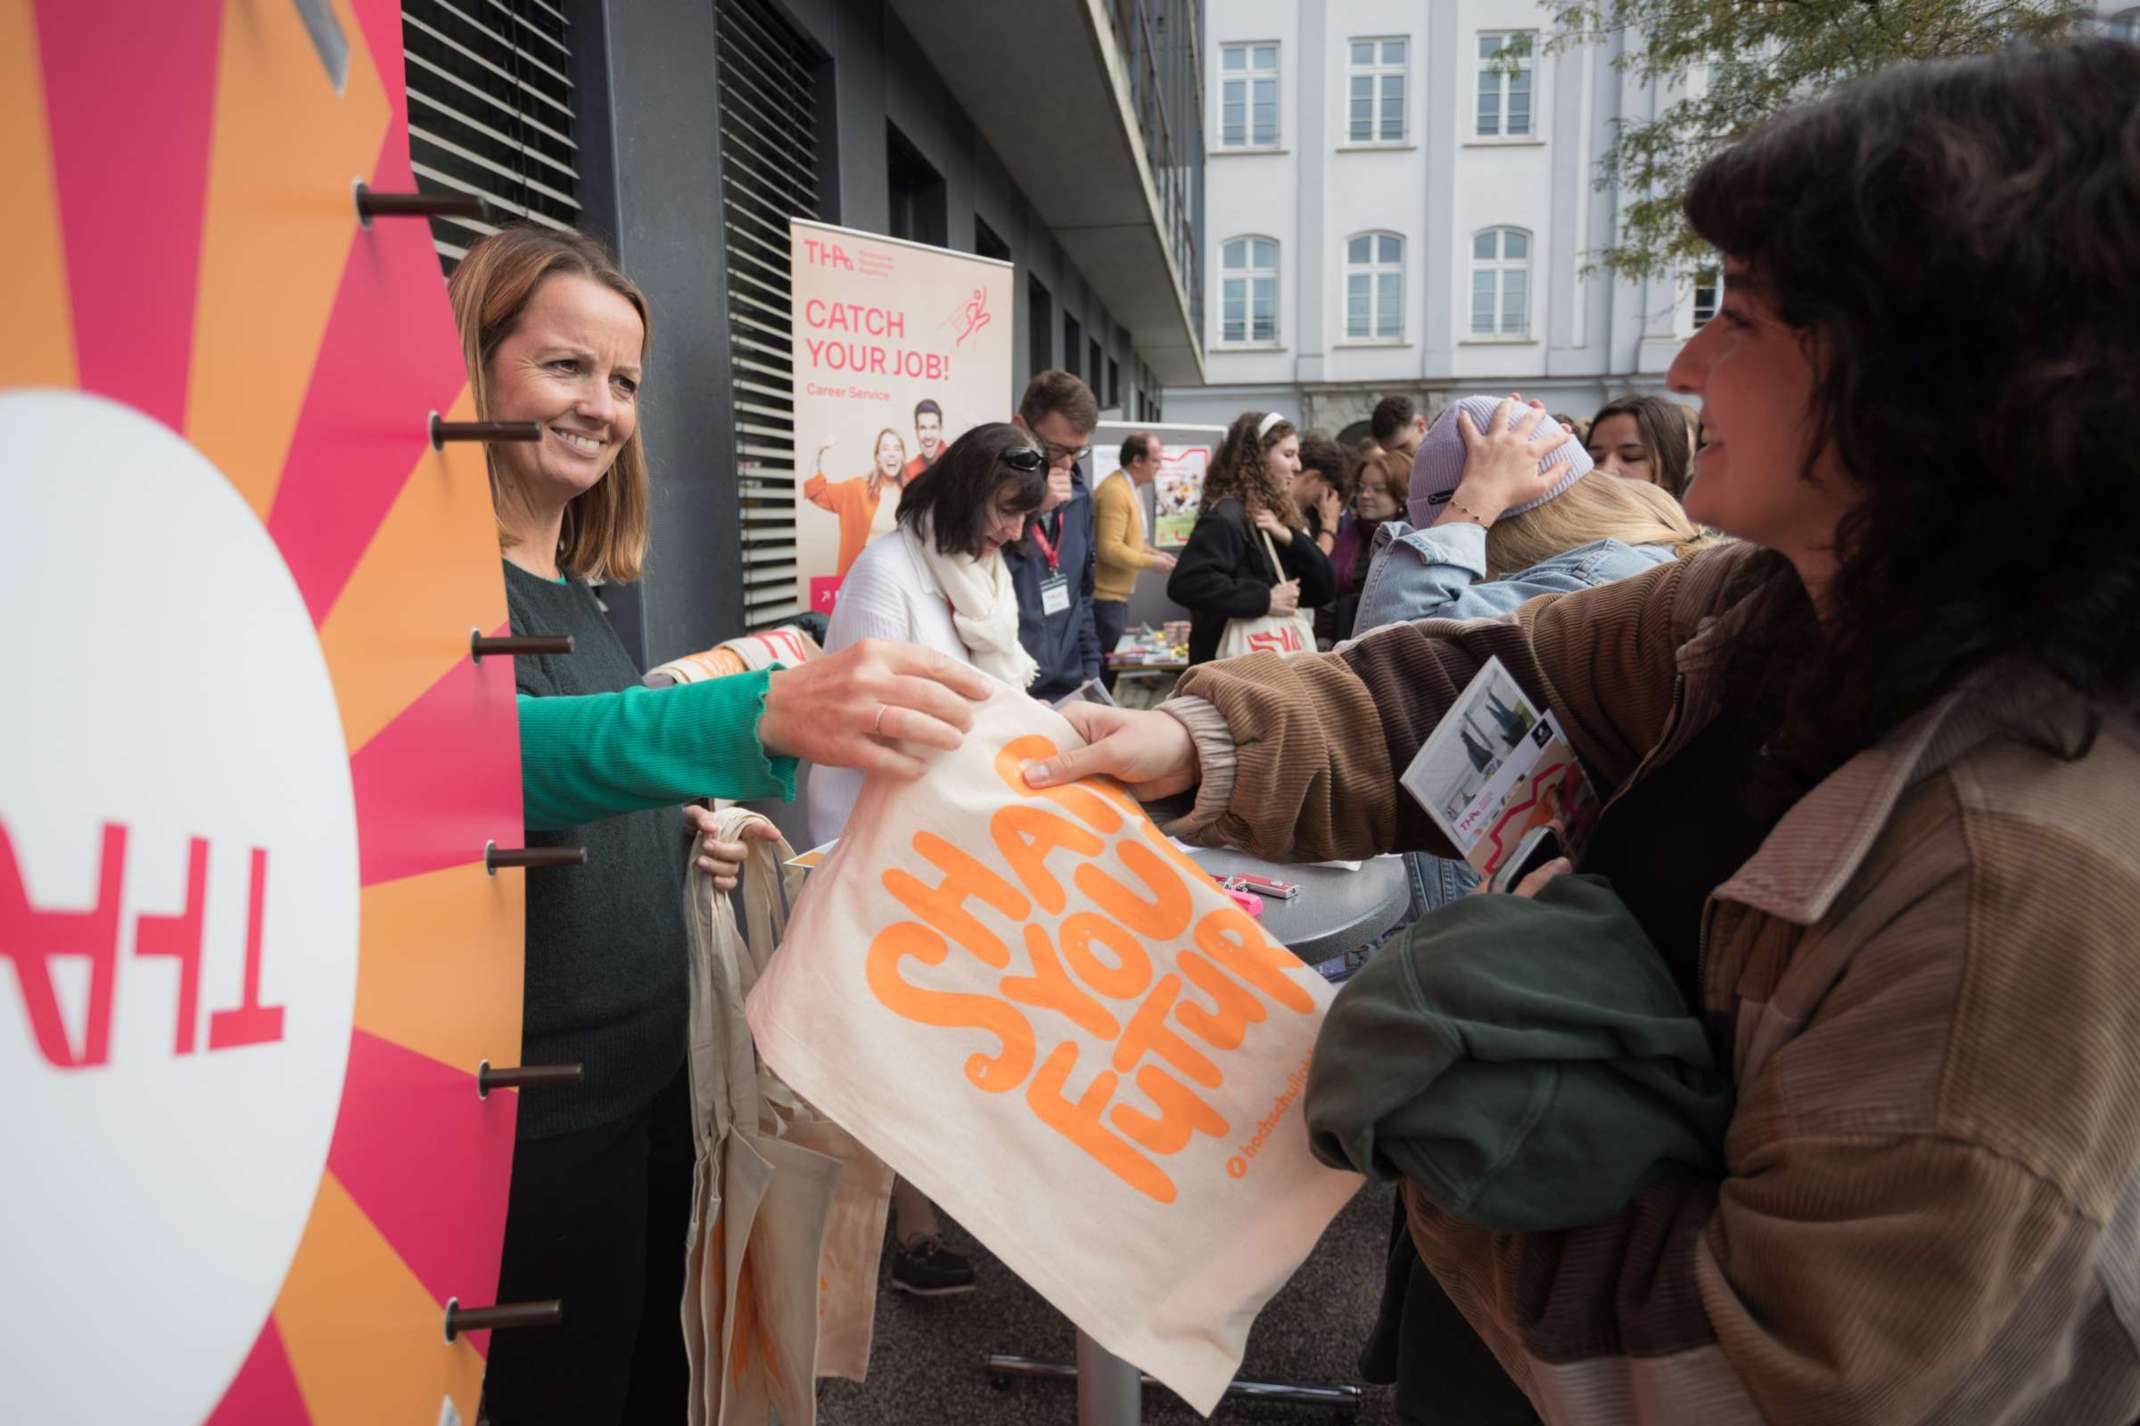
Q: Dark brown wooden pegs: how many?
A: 6